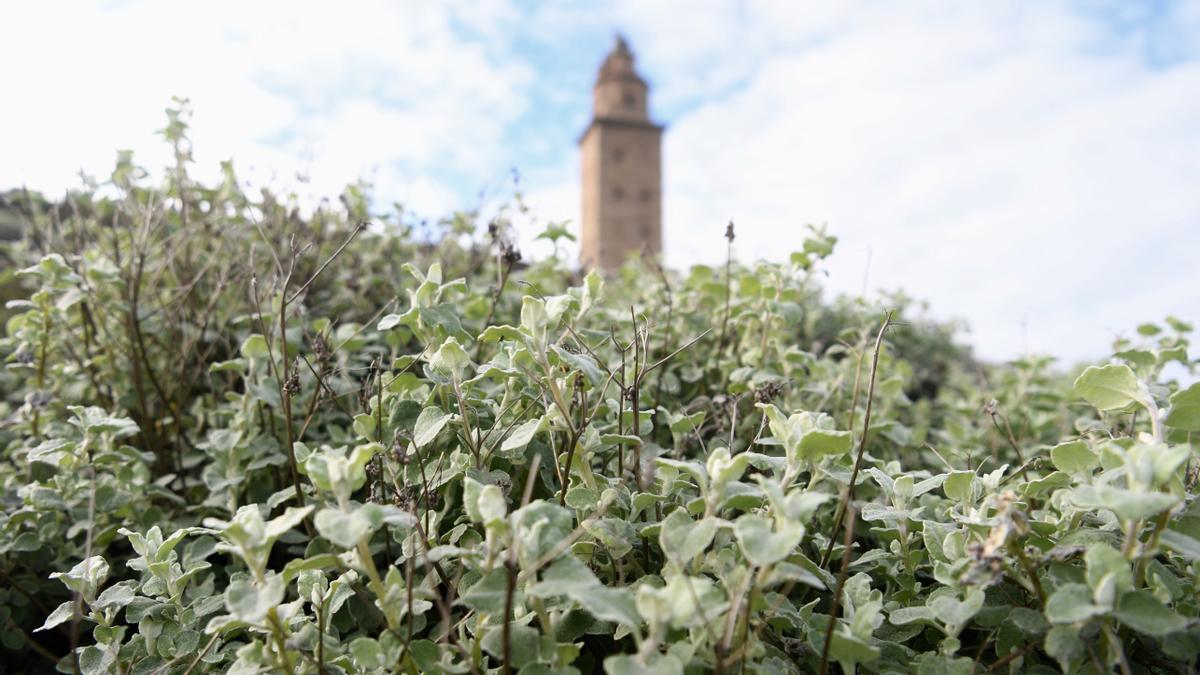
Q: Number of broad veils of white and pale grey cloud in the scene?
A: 2